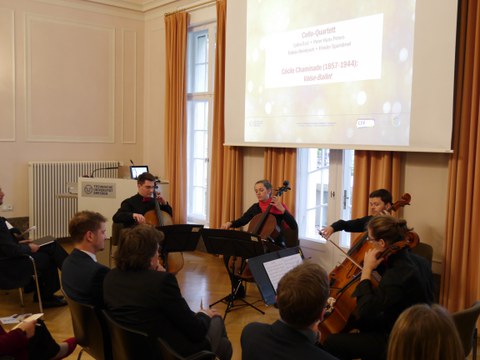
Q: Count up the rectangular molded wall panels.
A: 3